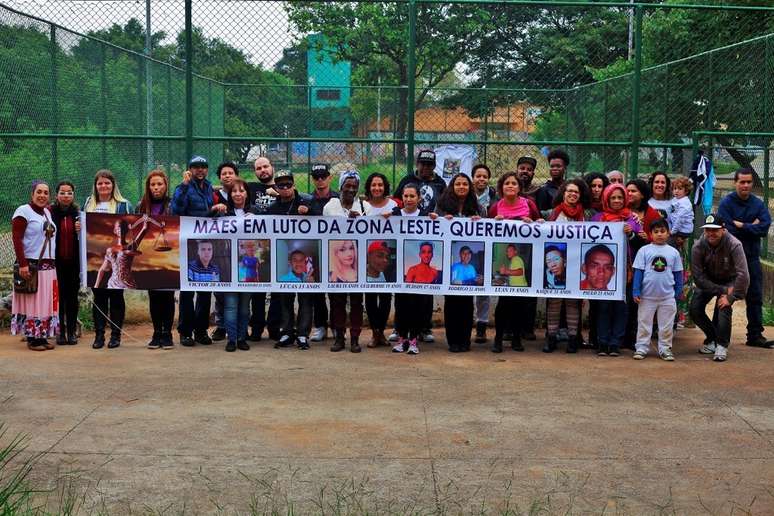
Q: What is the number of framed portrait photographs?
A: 10